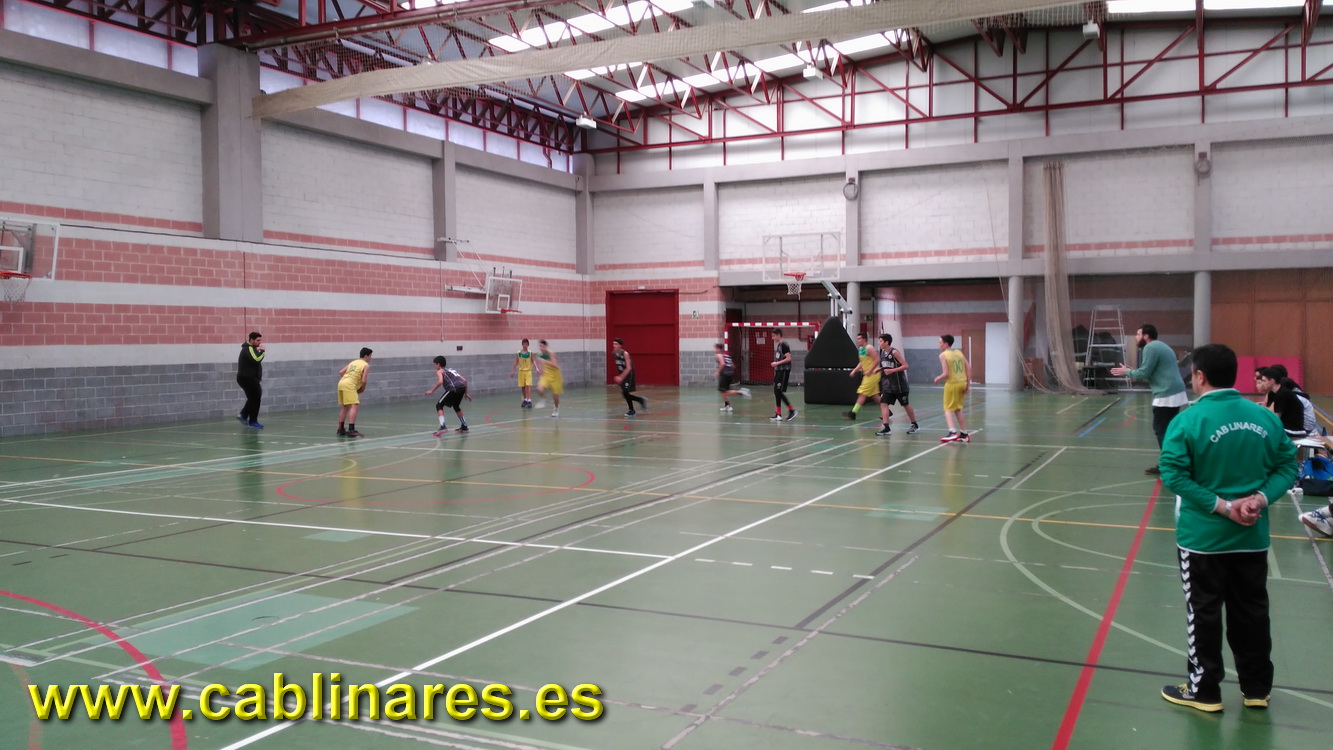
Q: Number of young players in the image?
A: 10